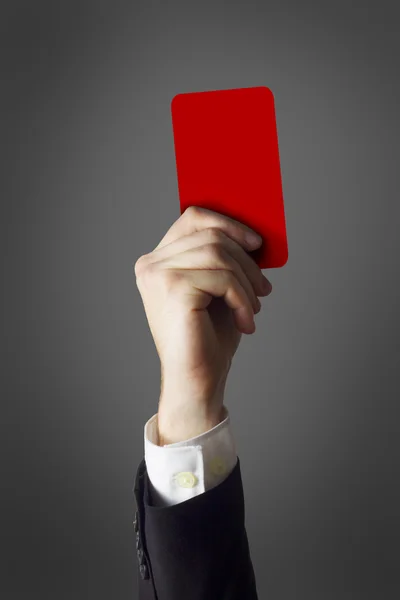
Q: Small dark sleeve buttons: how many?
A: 4